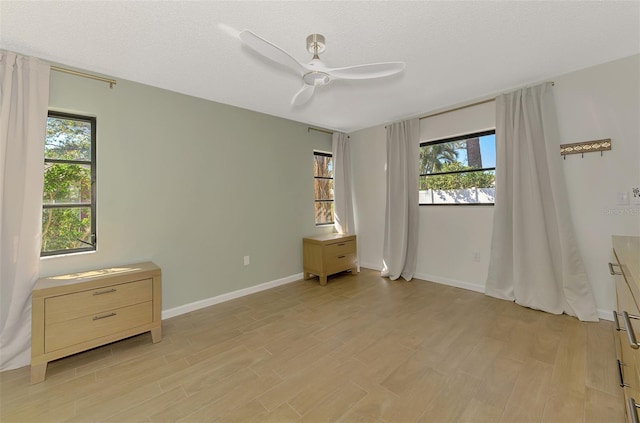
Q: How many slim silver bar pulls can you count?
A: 9